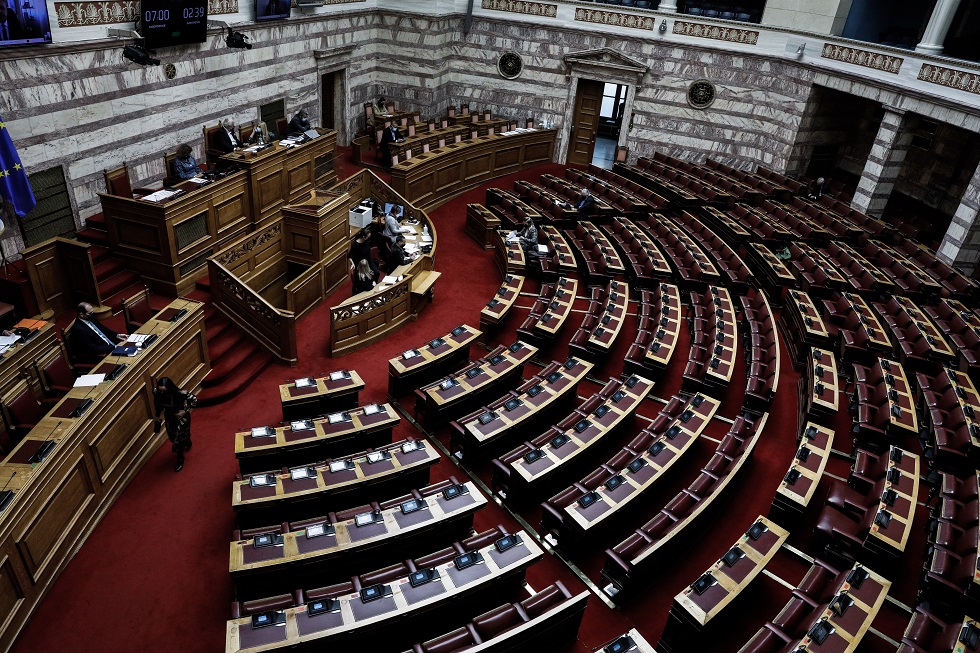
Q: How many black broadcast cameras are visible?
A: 2